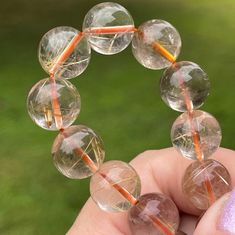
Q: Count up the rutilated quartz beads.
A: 10